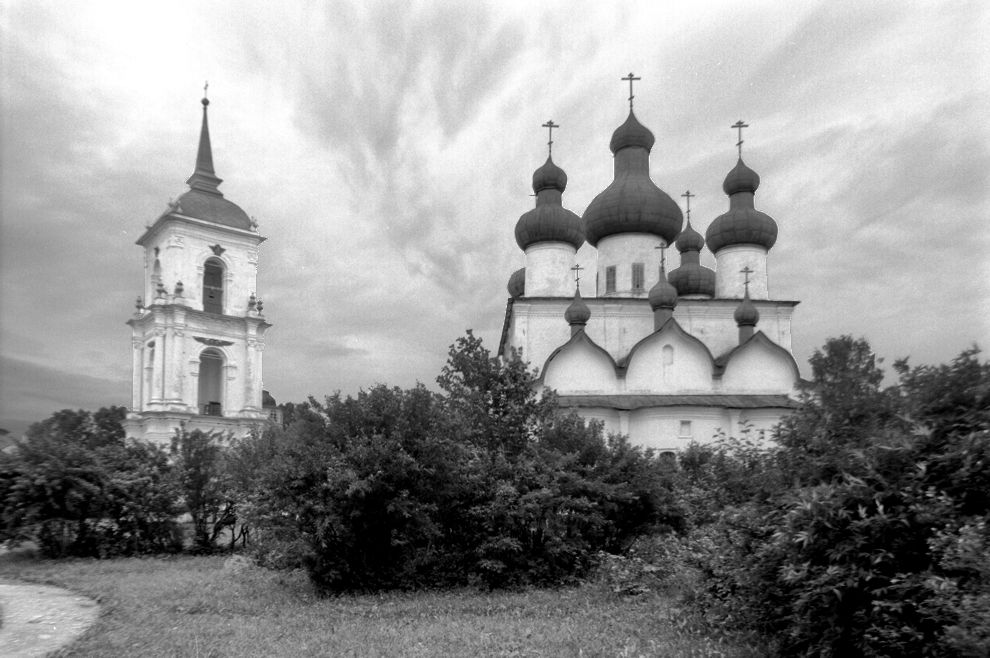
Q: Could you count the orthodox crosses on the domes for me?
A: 7